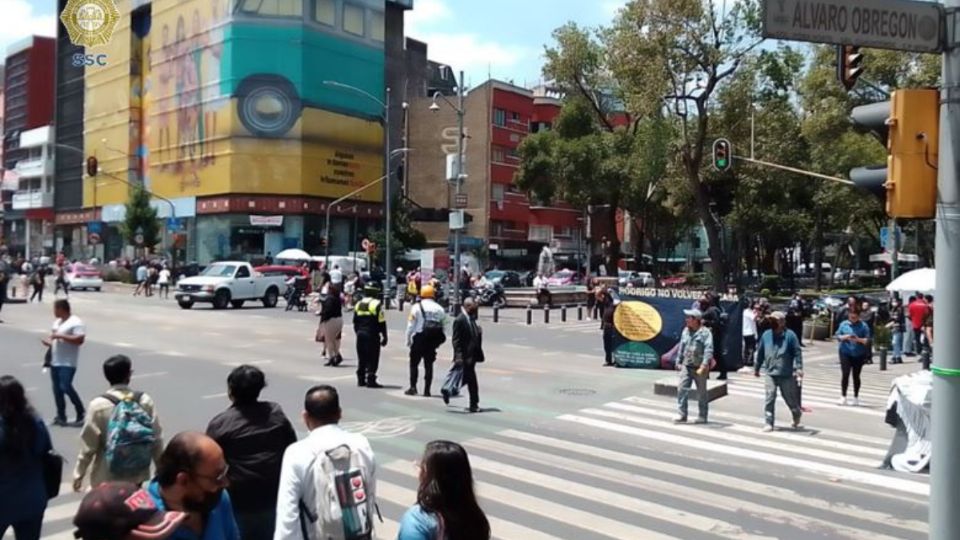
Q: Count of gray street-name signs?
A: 1